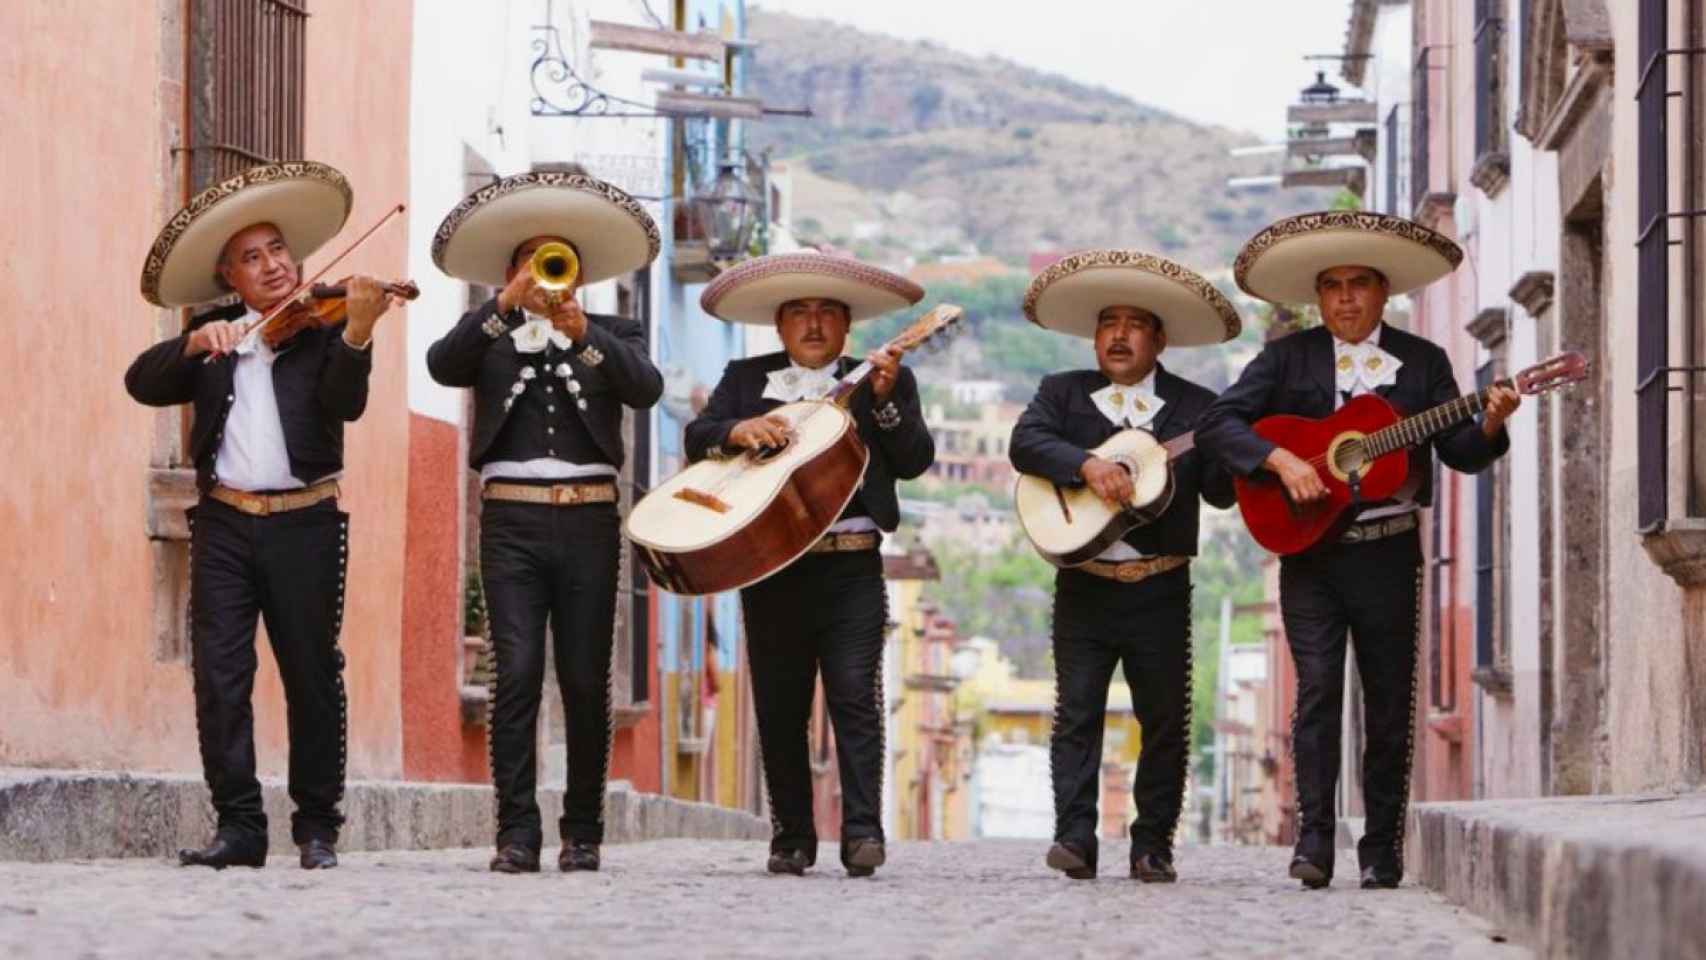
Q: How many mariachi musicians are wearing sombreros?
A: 5